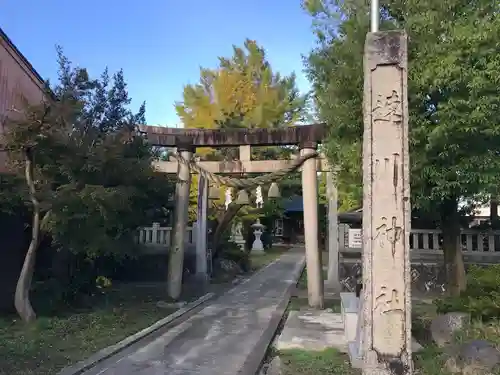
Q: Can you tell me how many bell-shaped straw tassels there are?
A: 3